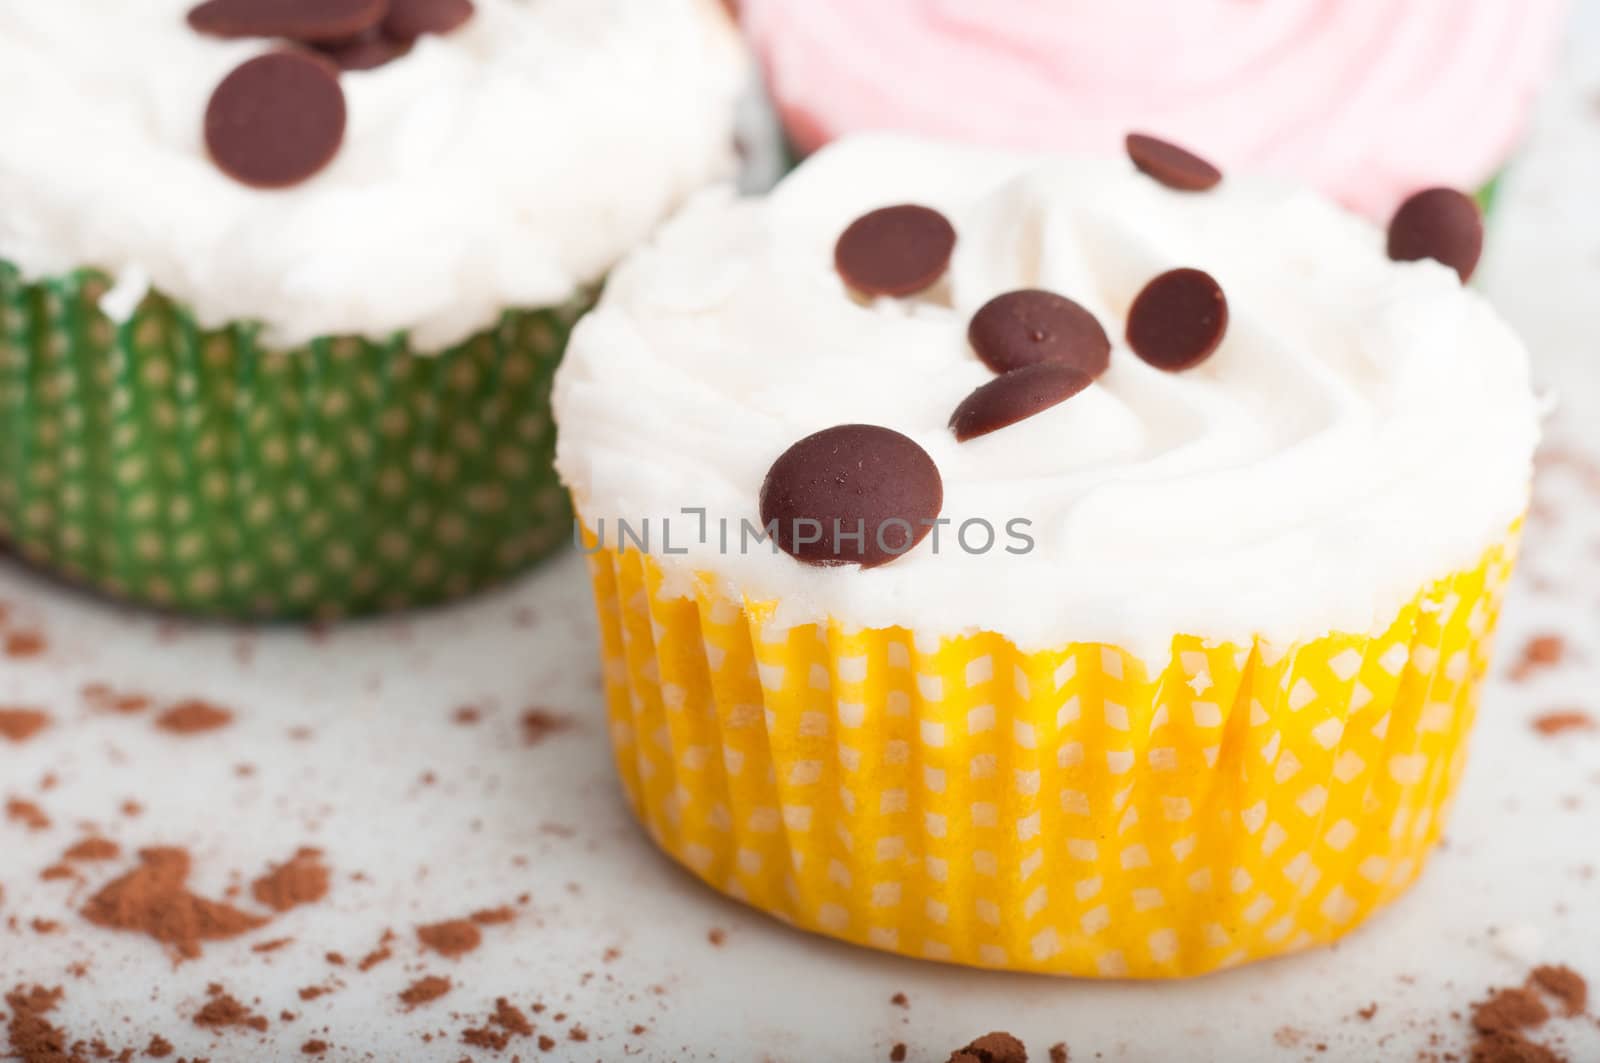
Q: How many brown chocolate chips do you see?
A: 11